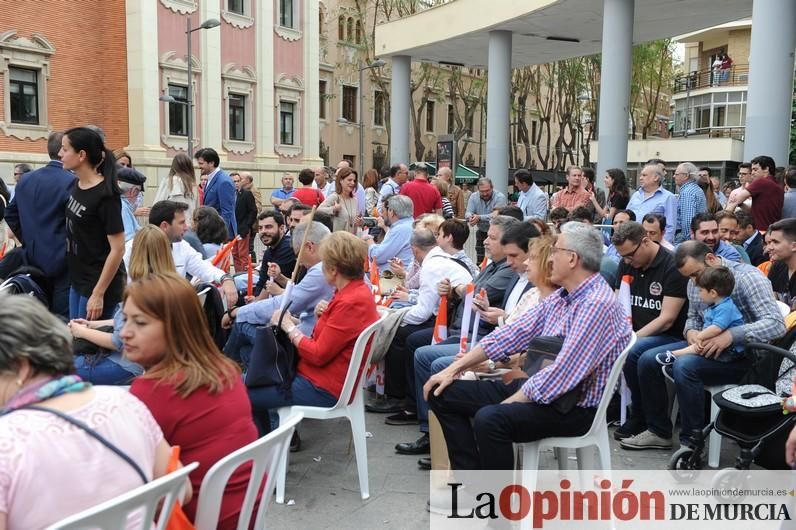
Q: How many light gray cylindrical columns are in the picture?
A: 4